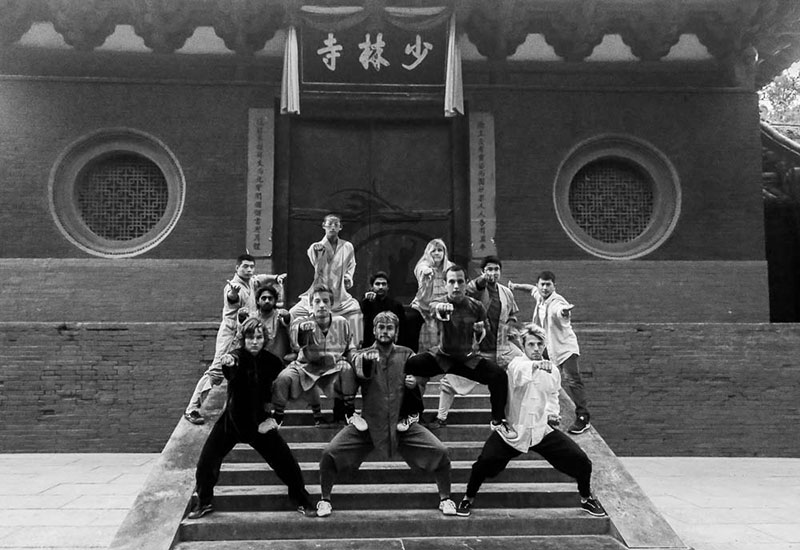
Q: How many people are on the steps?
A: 12